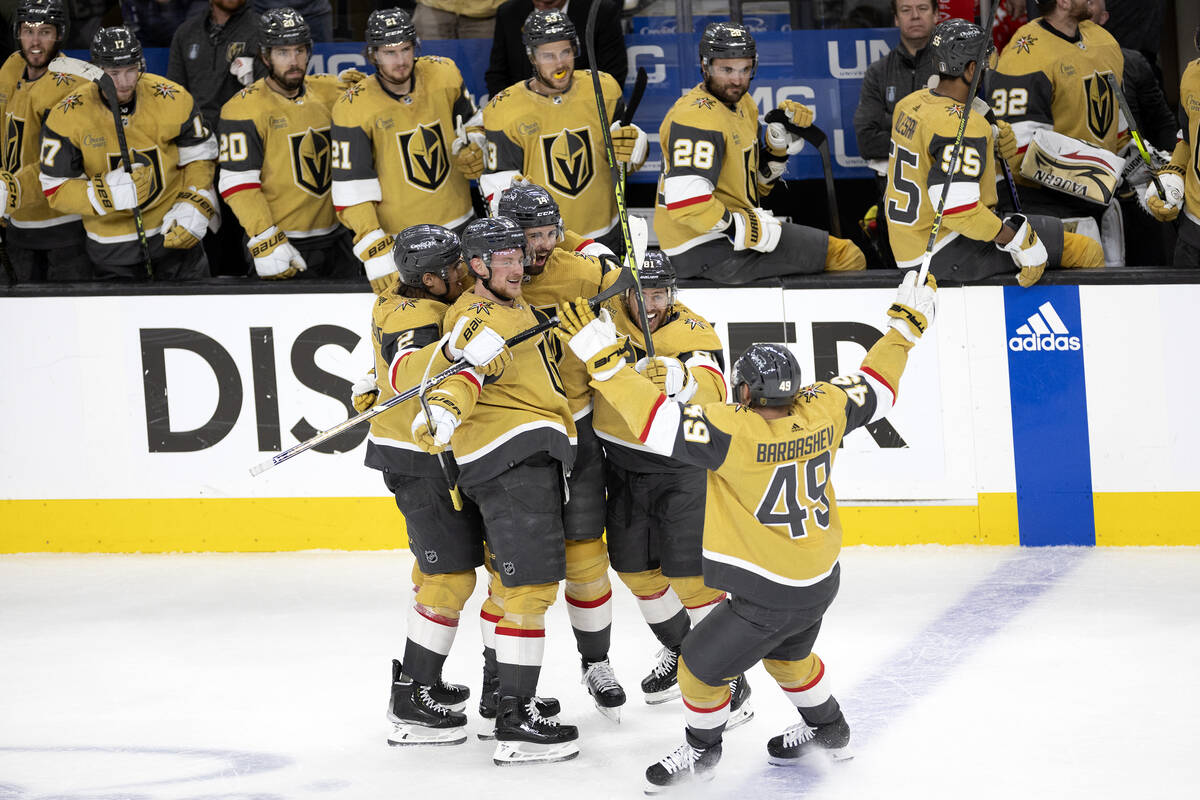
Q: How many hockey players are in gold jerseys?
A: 14